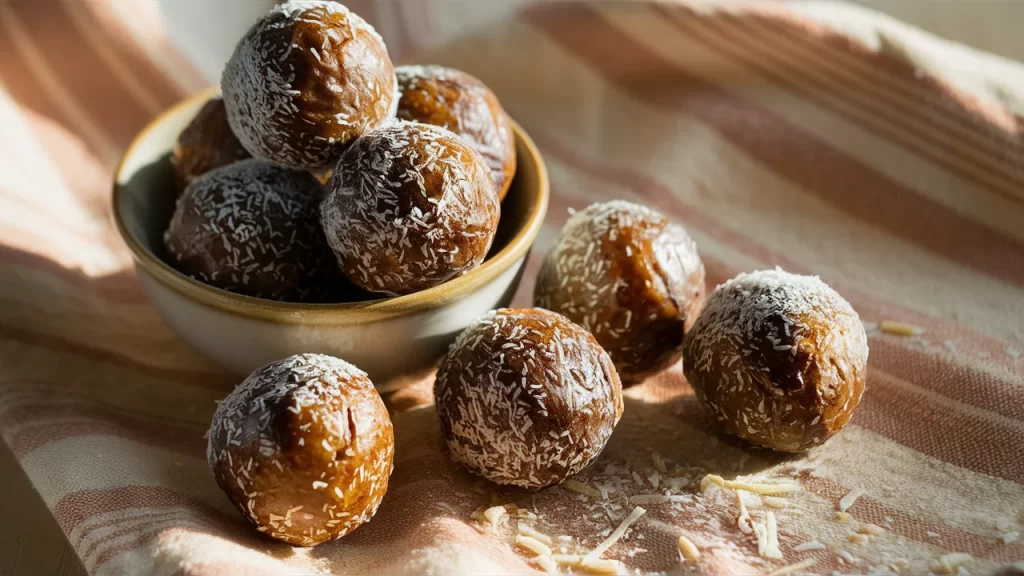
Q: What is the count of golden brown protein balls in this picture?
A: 9